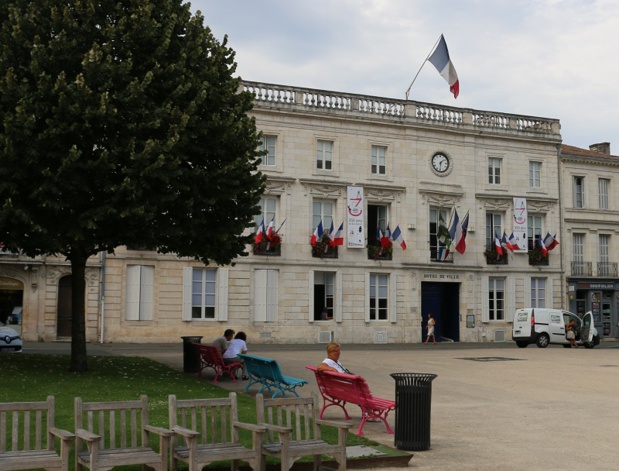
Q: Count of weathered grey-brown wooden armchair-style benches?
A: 4